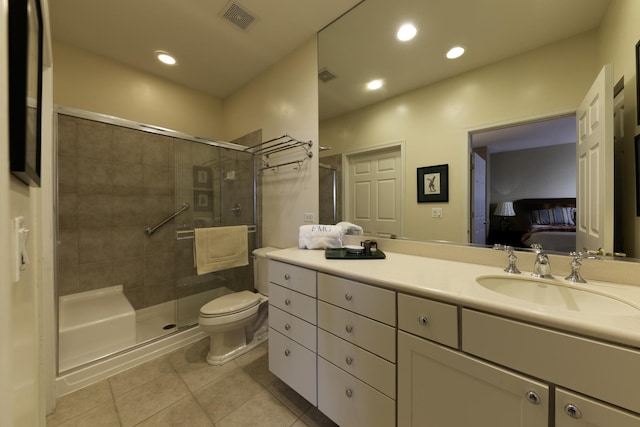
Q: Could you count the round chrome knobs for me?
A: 11